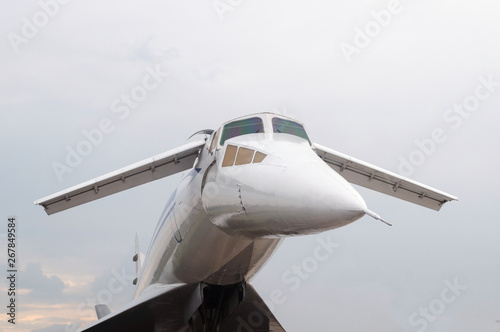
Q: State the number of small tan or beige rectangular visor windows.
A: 3